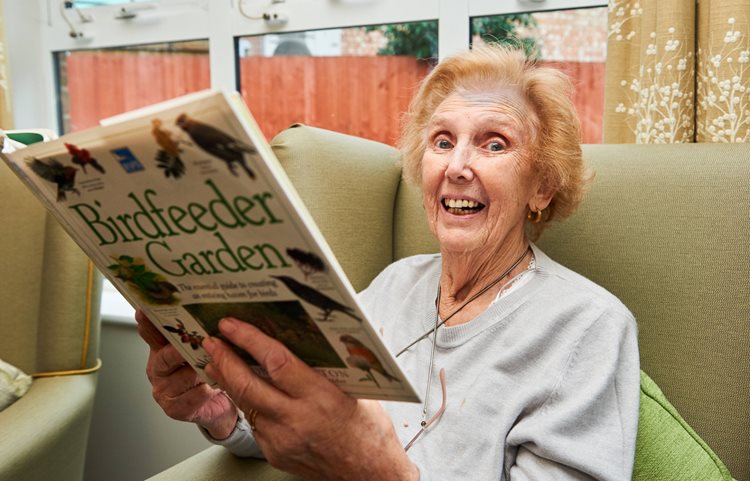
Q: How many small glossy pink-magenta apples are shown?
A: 0